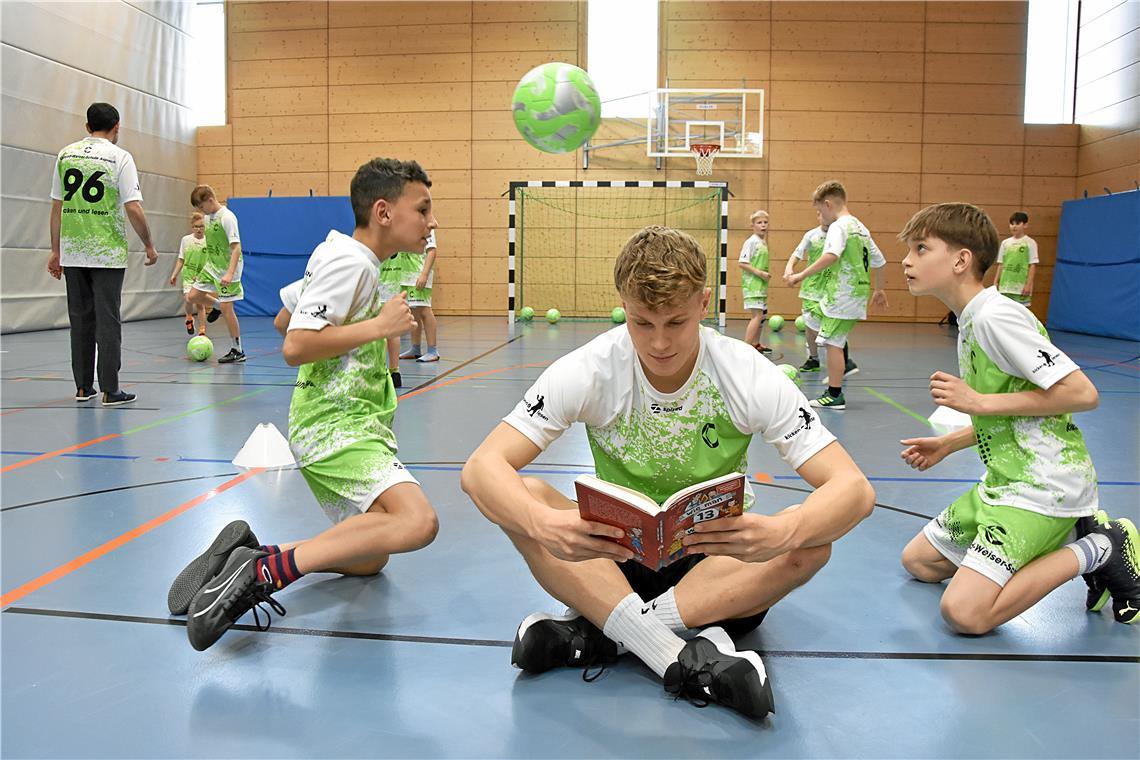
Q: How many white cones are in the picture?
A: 2